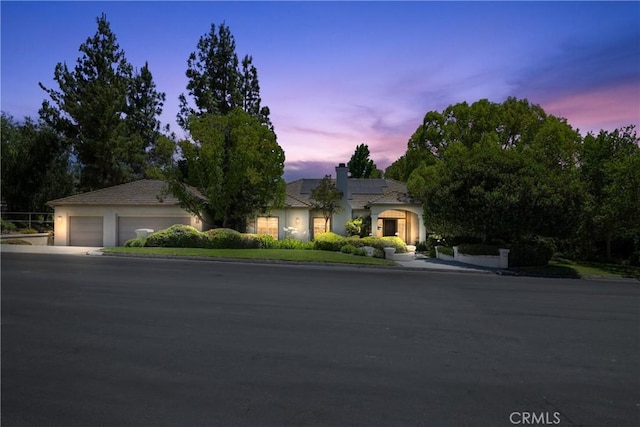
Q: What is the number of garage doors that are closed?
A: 2